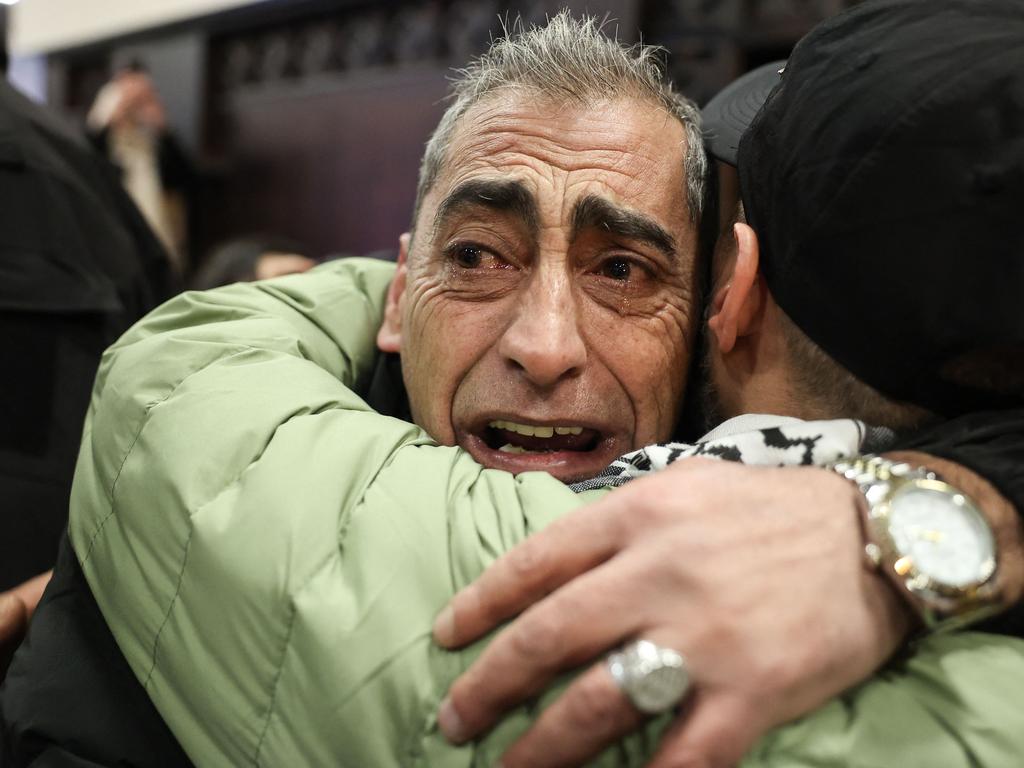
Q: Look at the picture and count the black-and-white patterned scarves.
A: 1